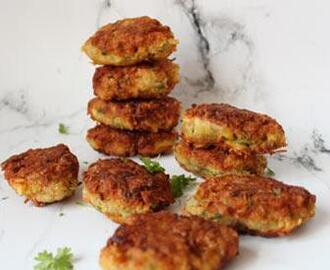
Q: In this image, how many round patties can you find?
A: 10